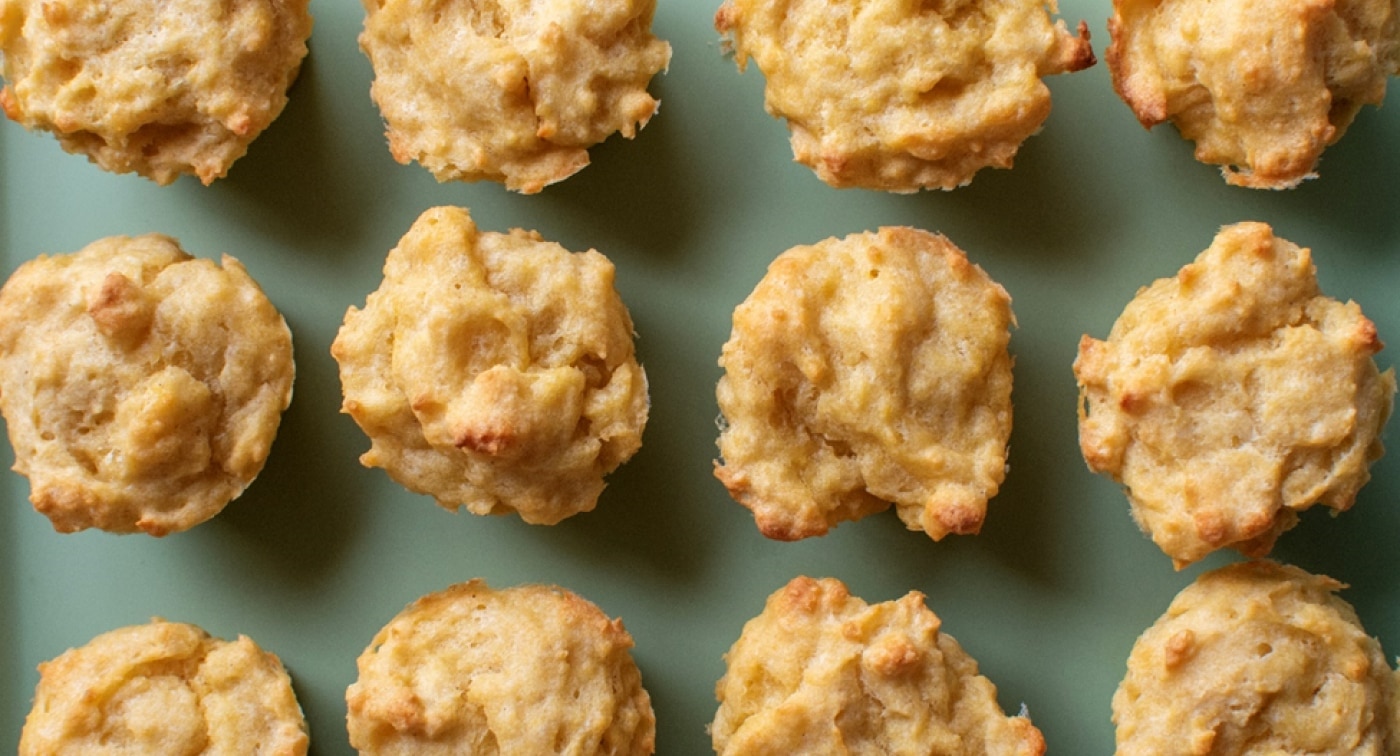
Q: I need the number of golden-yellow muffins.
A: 12